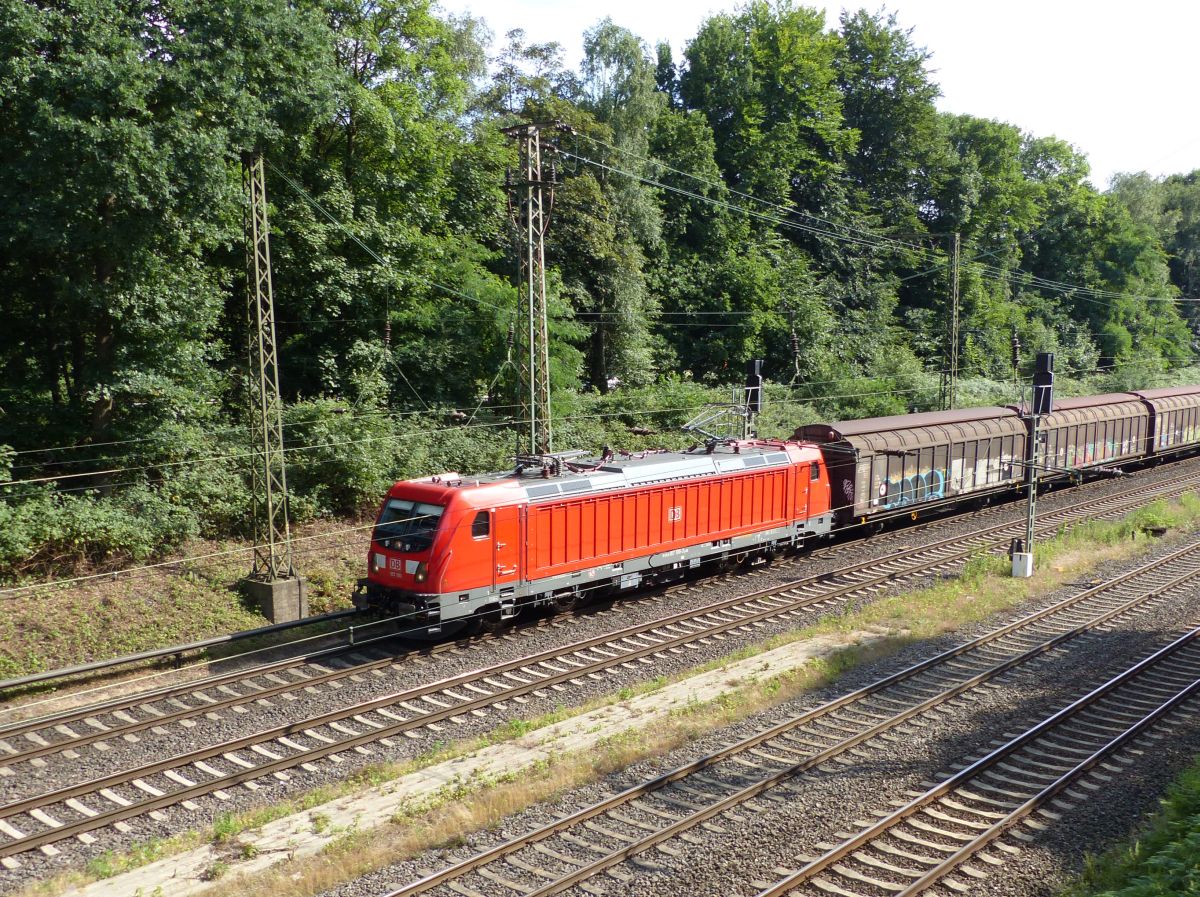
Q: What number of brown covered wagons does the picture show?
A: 3